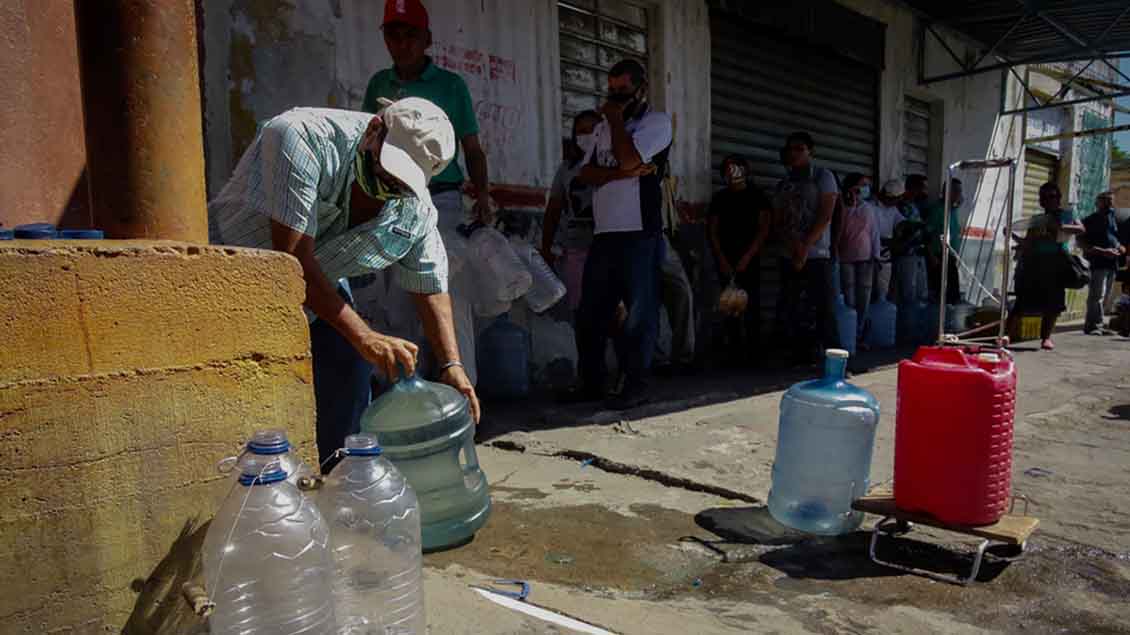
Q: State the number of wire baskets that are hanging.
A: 0